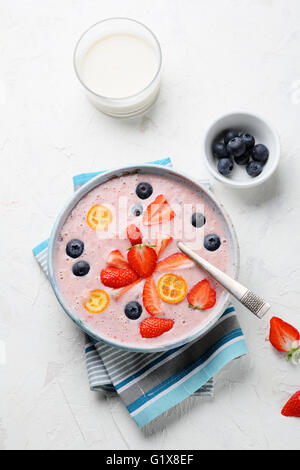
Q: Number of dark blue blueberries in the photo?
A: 15